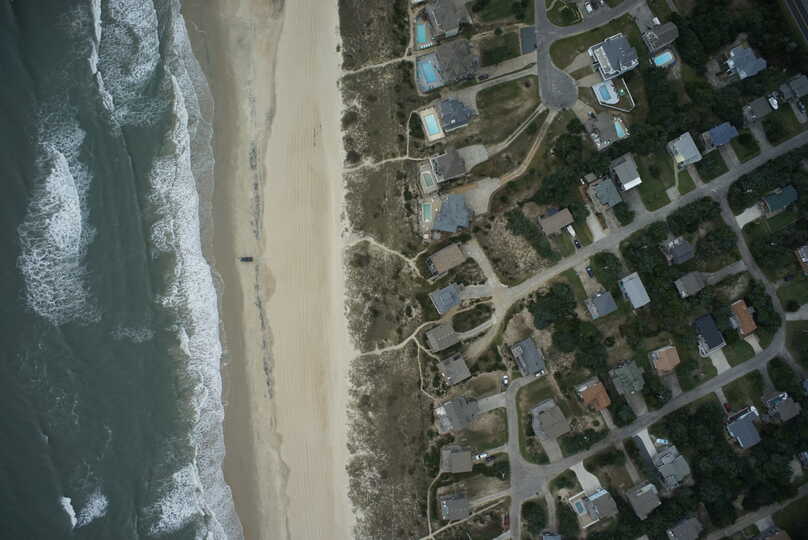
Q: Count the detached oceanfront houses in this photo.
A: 12